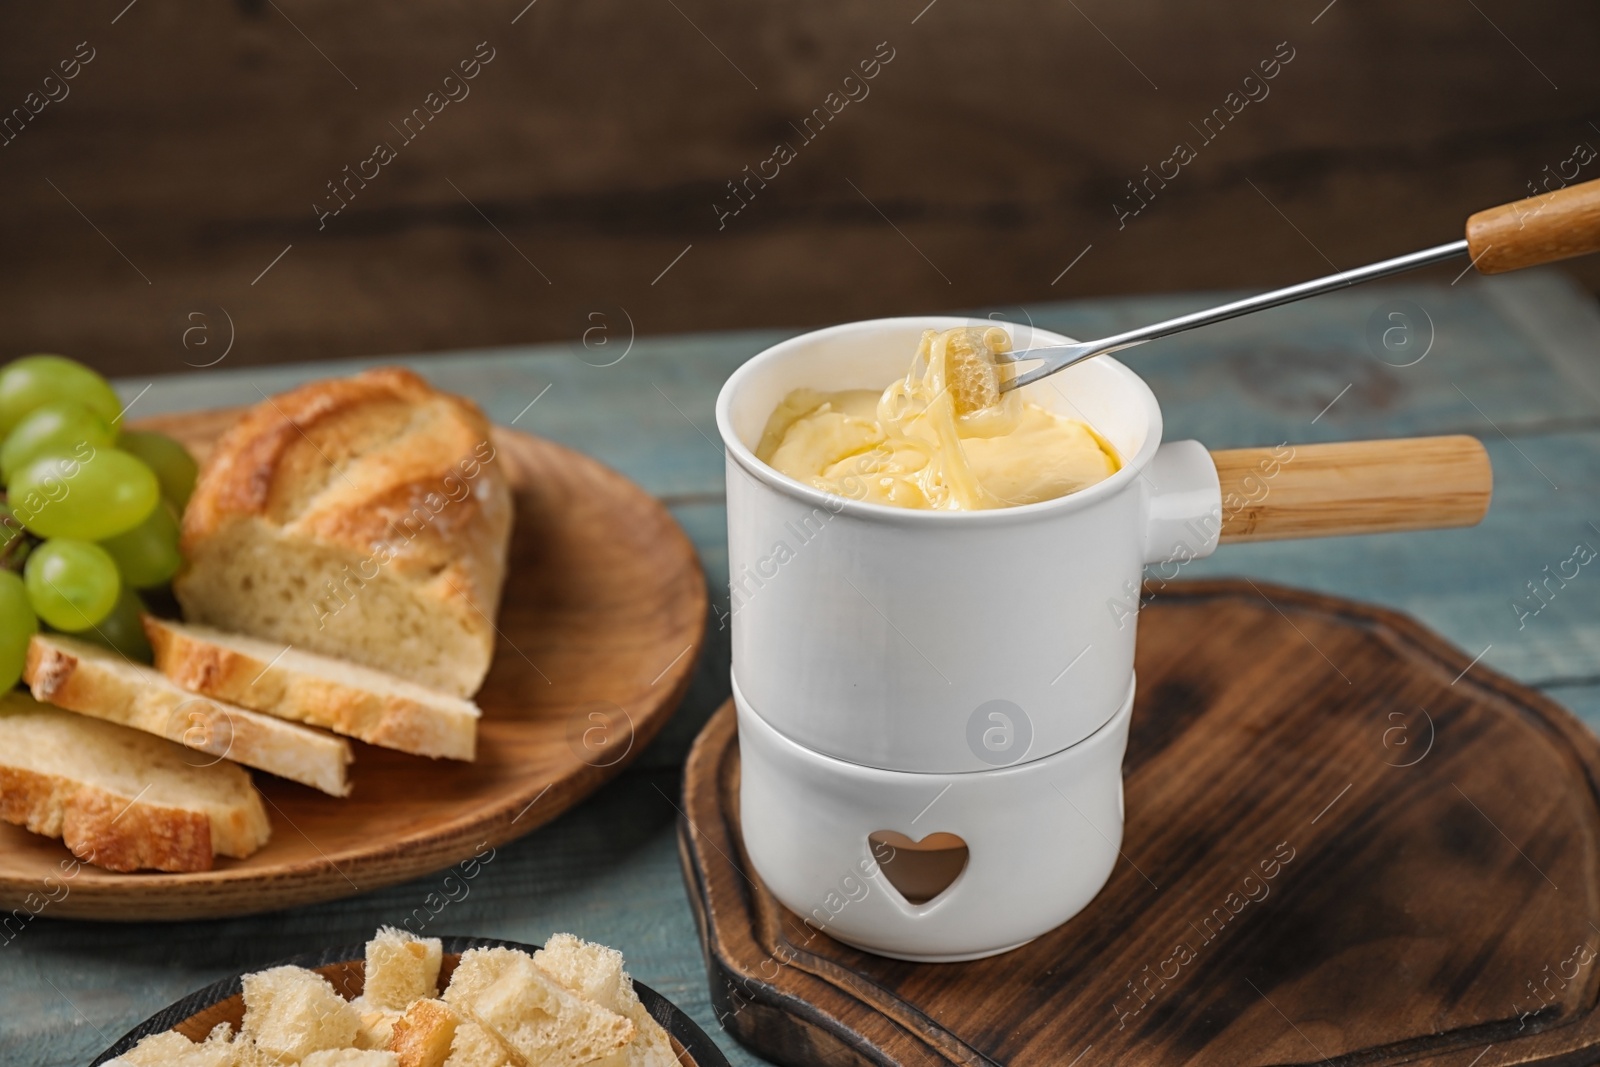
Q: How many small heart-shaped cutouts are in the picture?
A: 1